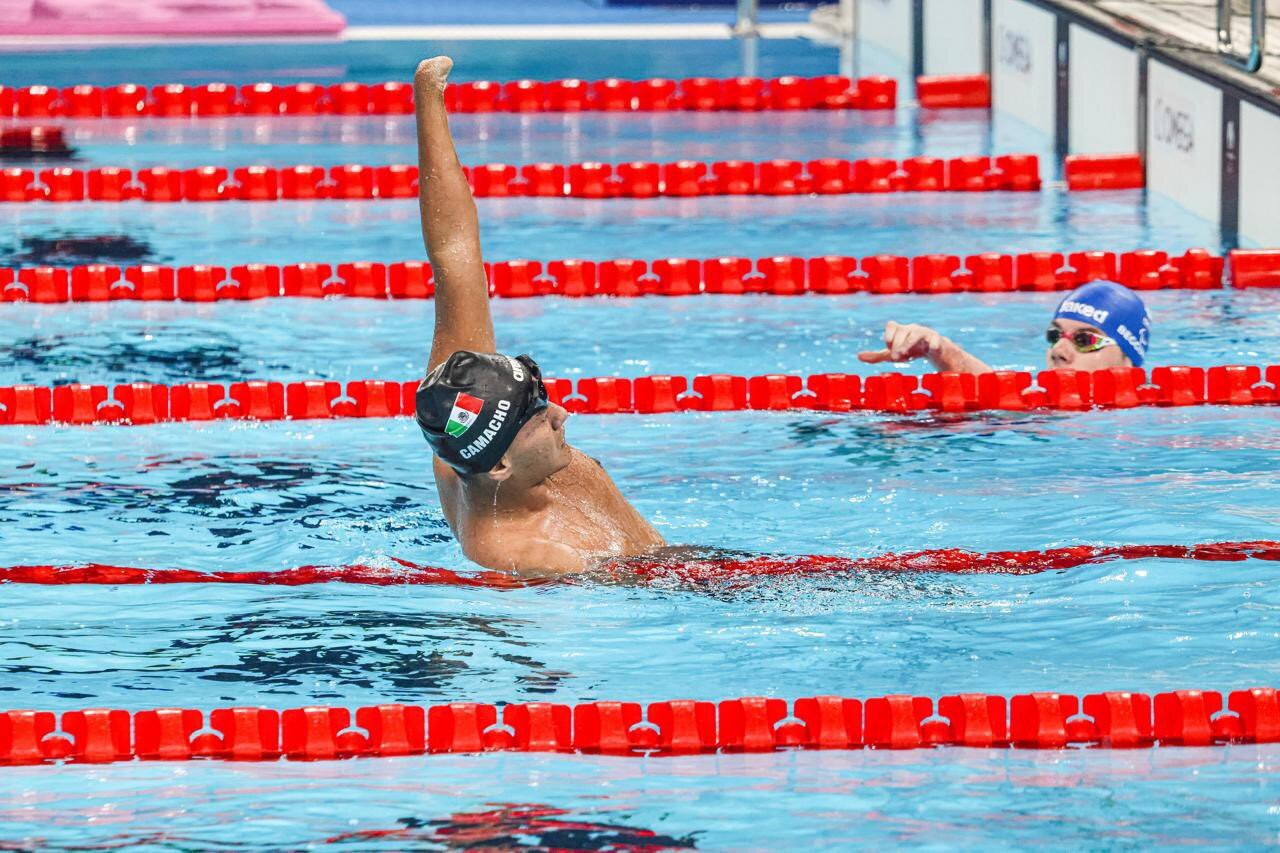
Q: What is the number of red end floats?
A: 3